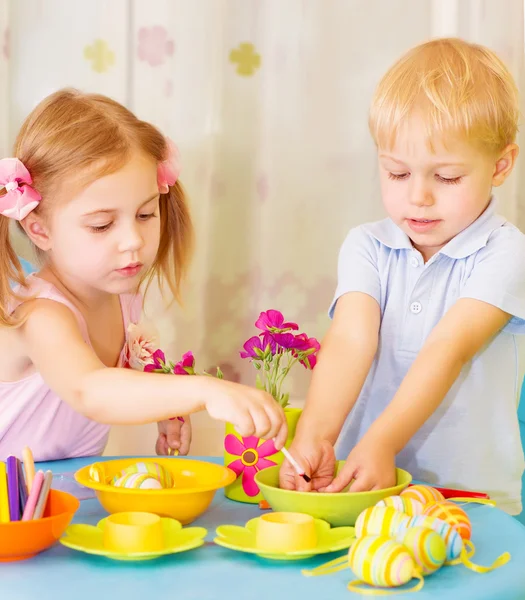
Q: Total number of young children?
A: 2